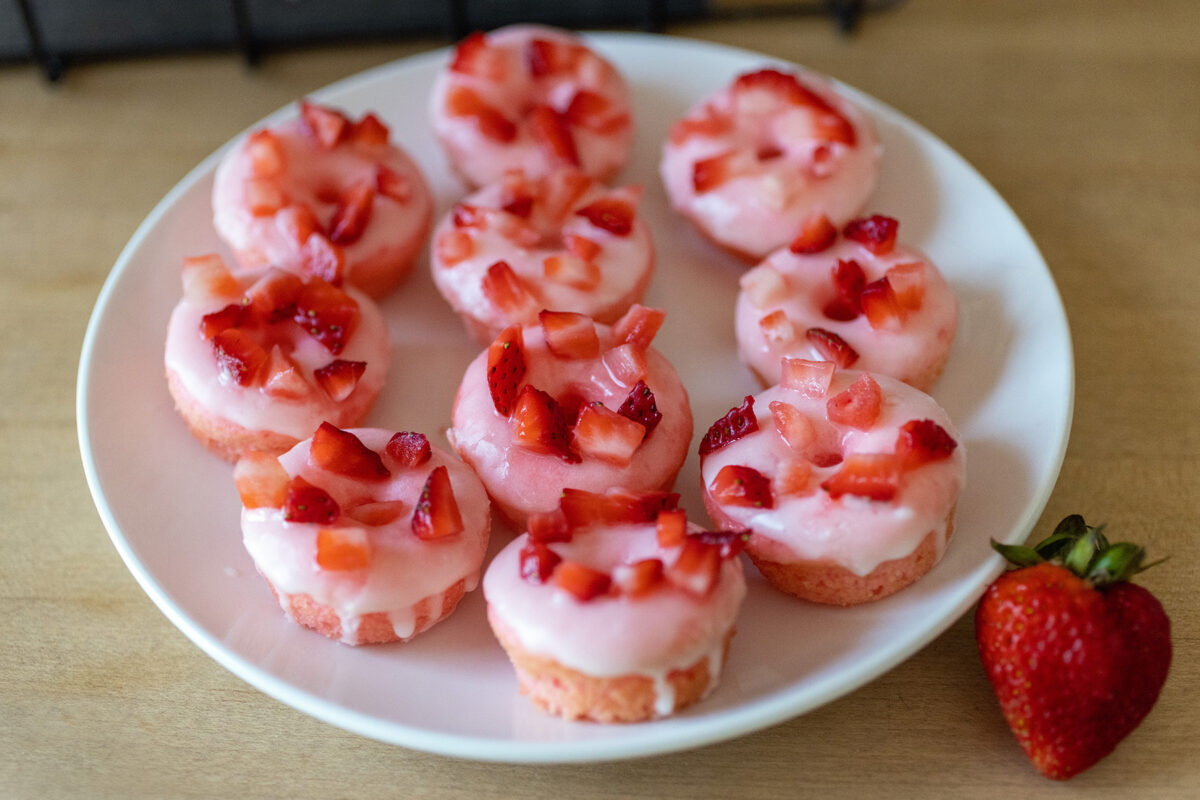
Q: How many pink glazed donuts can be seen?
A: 10